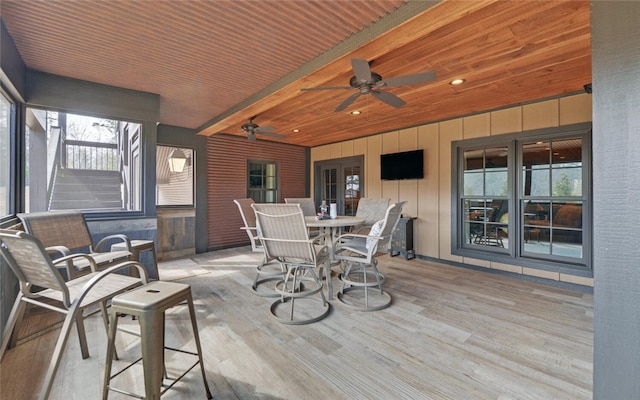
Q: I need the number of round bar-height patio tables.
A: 1